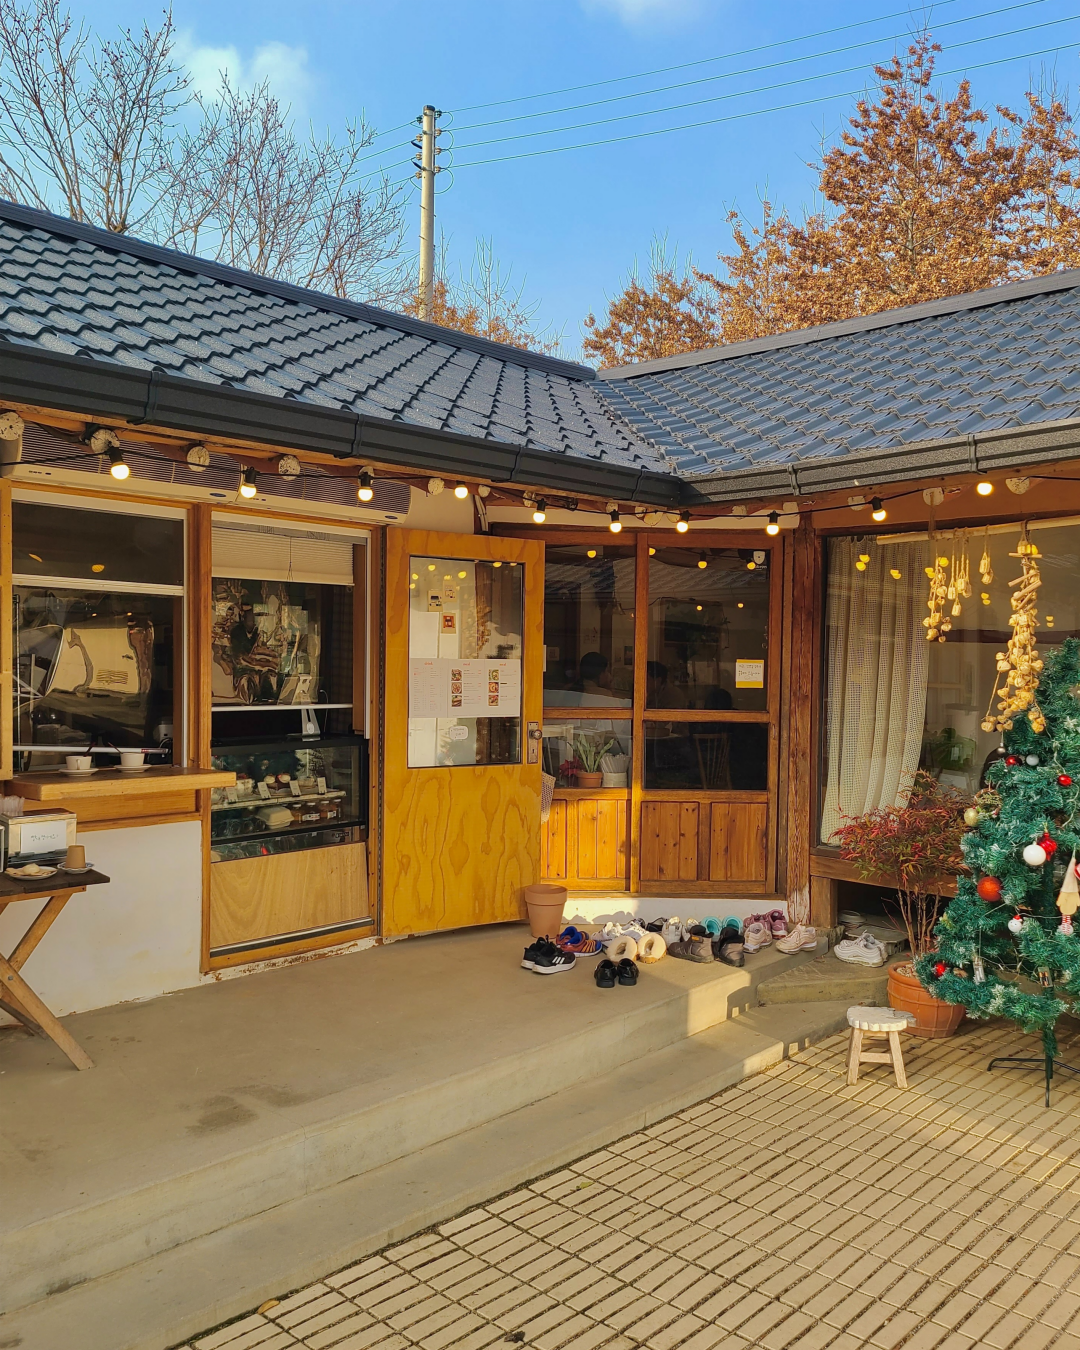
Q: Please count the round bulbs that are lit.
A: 10